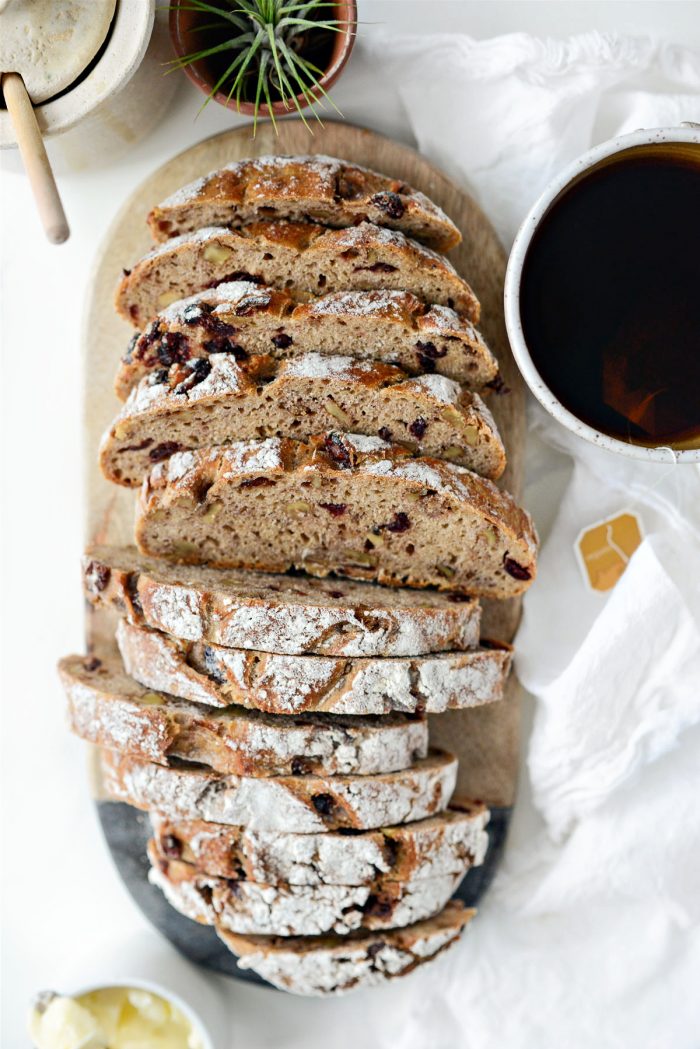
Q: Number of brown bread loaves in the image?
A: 12